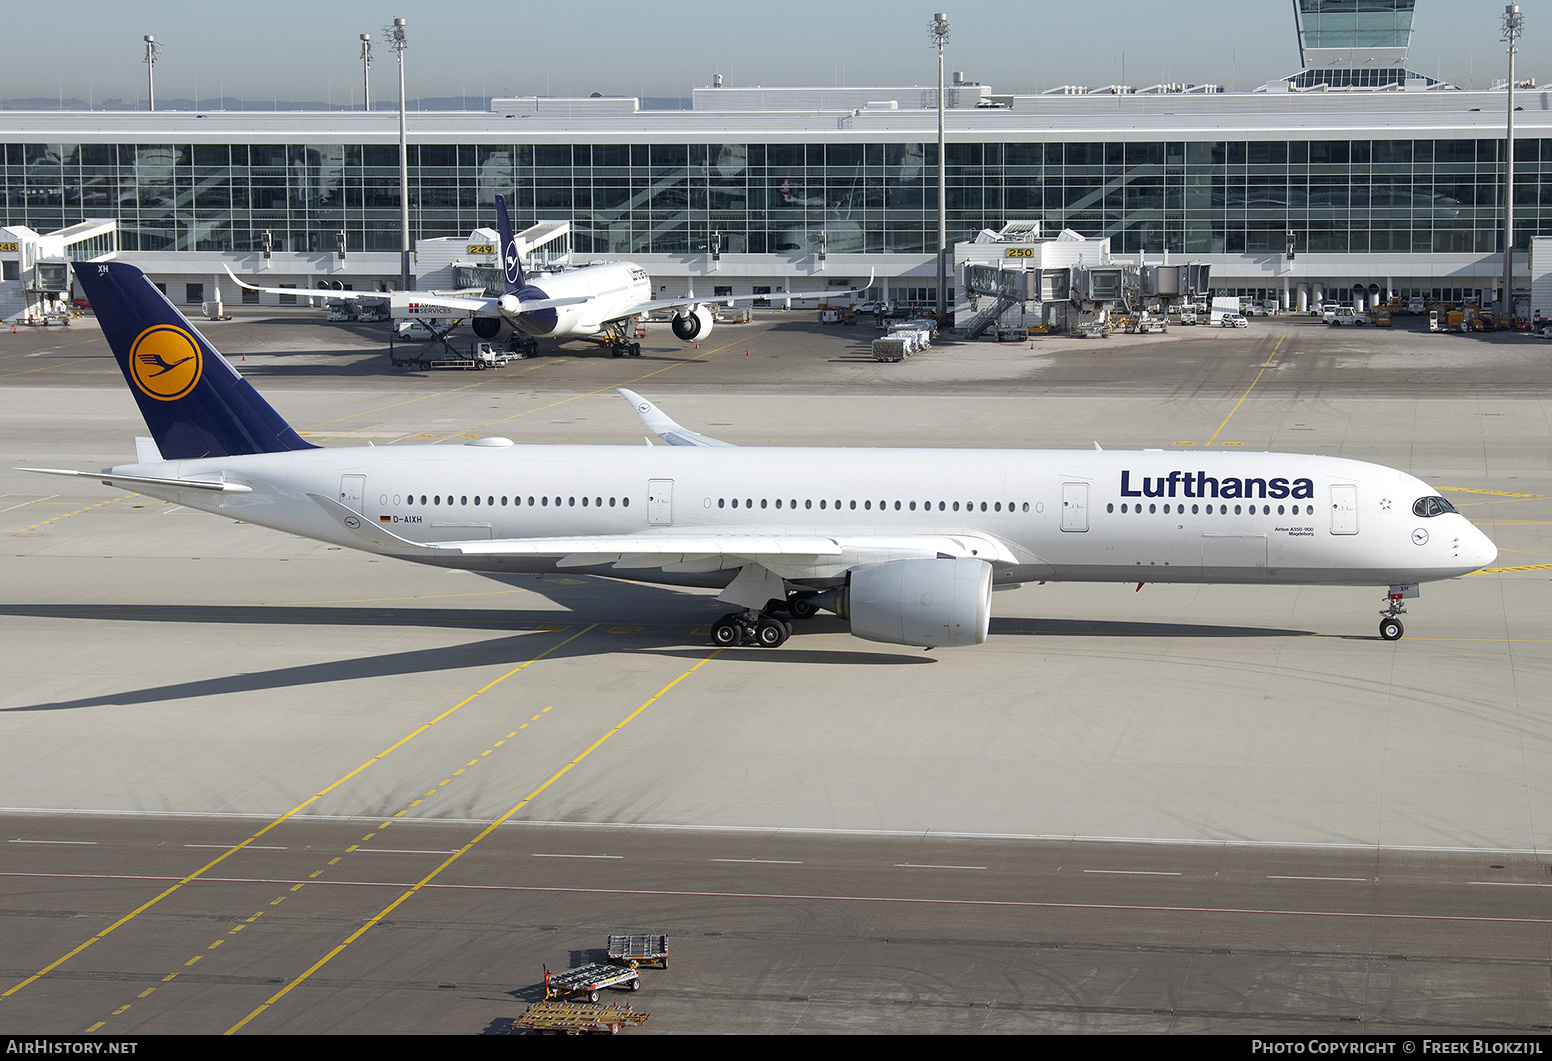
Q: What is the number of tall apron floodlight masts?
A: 5